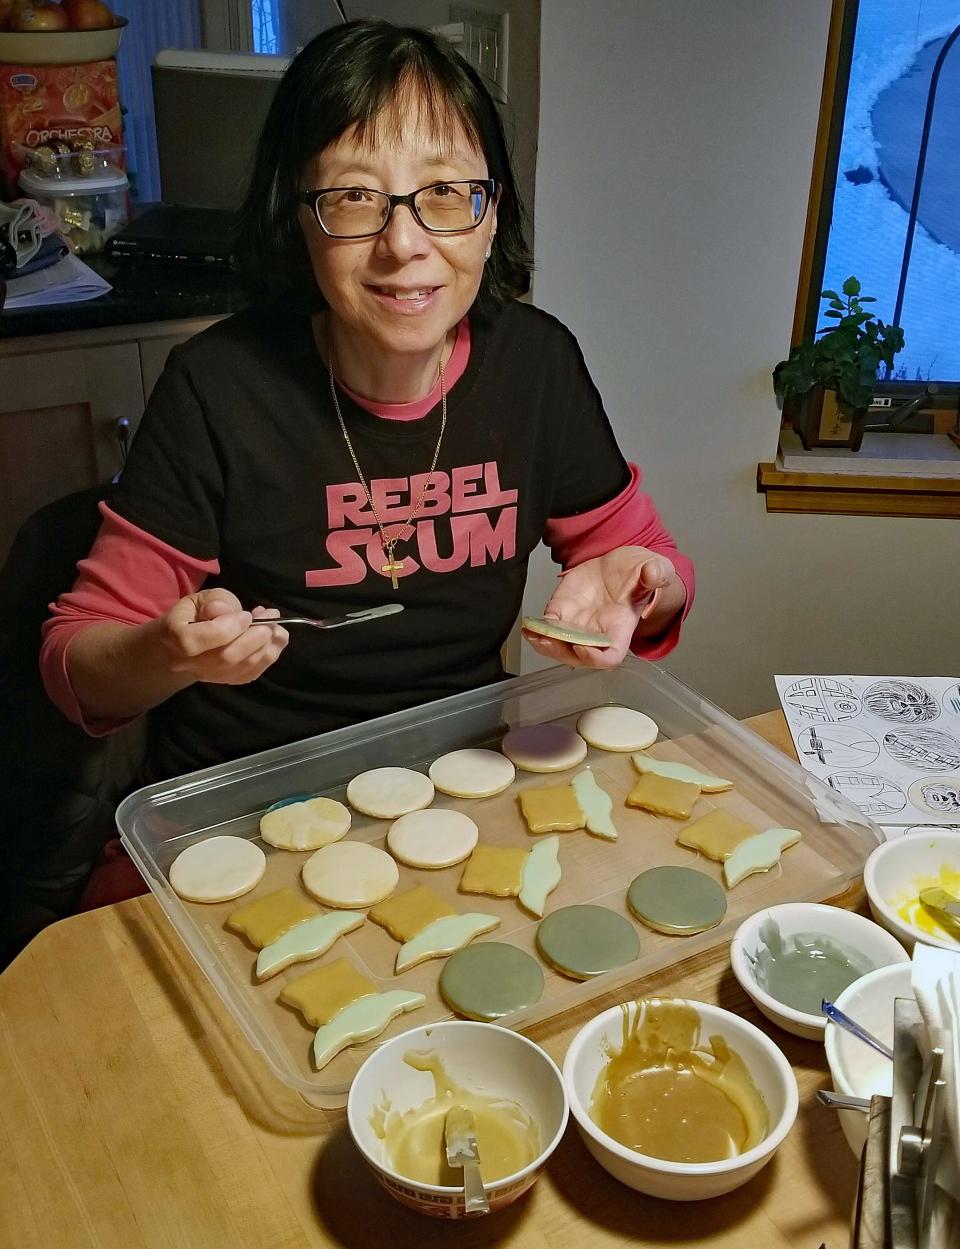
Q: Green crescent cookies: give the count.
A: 7